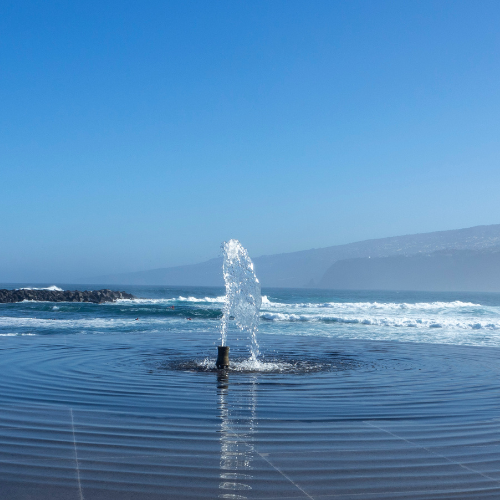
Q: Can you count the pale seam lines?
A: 3